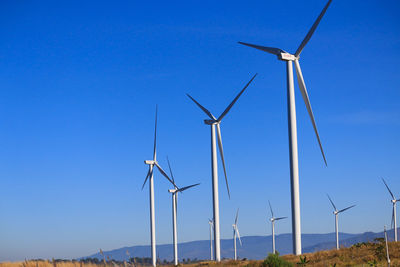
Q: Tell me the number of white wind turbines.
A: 9